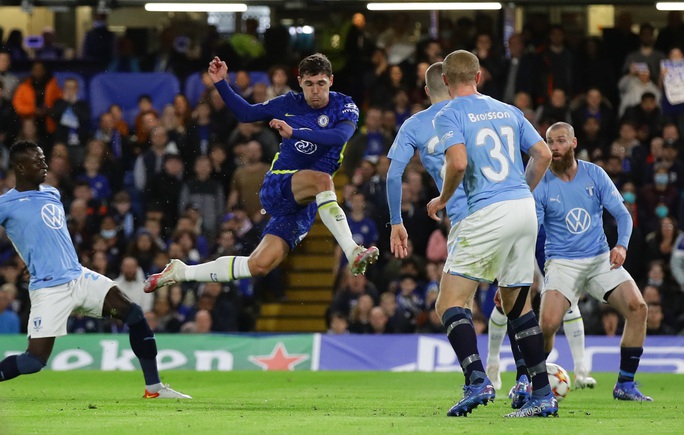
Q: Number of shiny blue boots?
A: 4